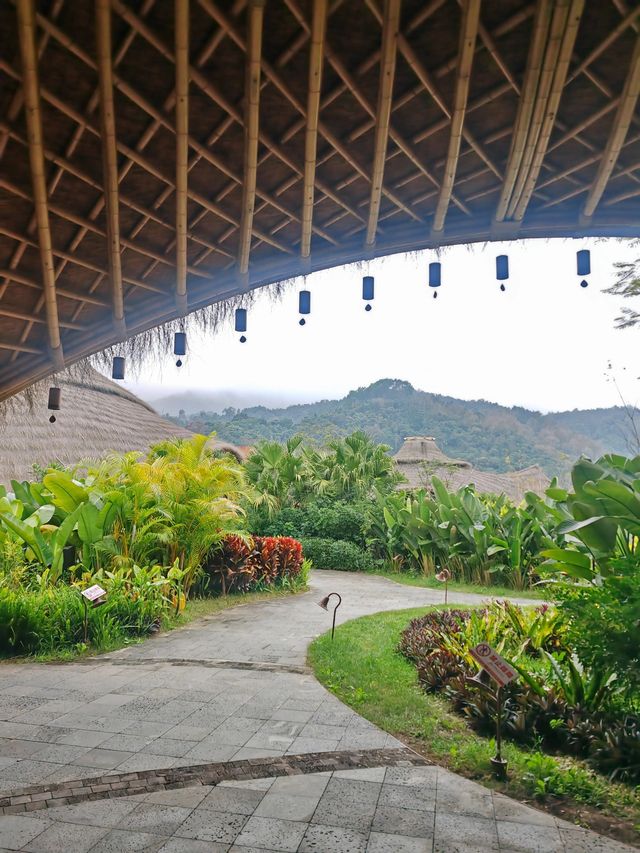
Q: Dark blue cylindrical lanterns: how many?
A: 9